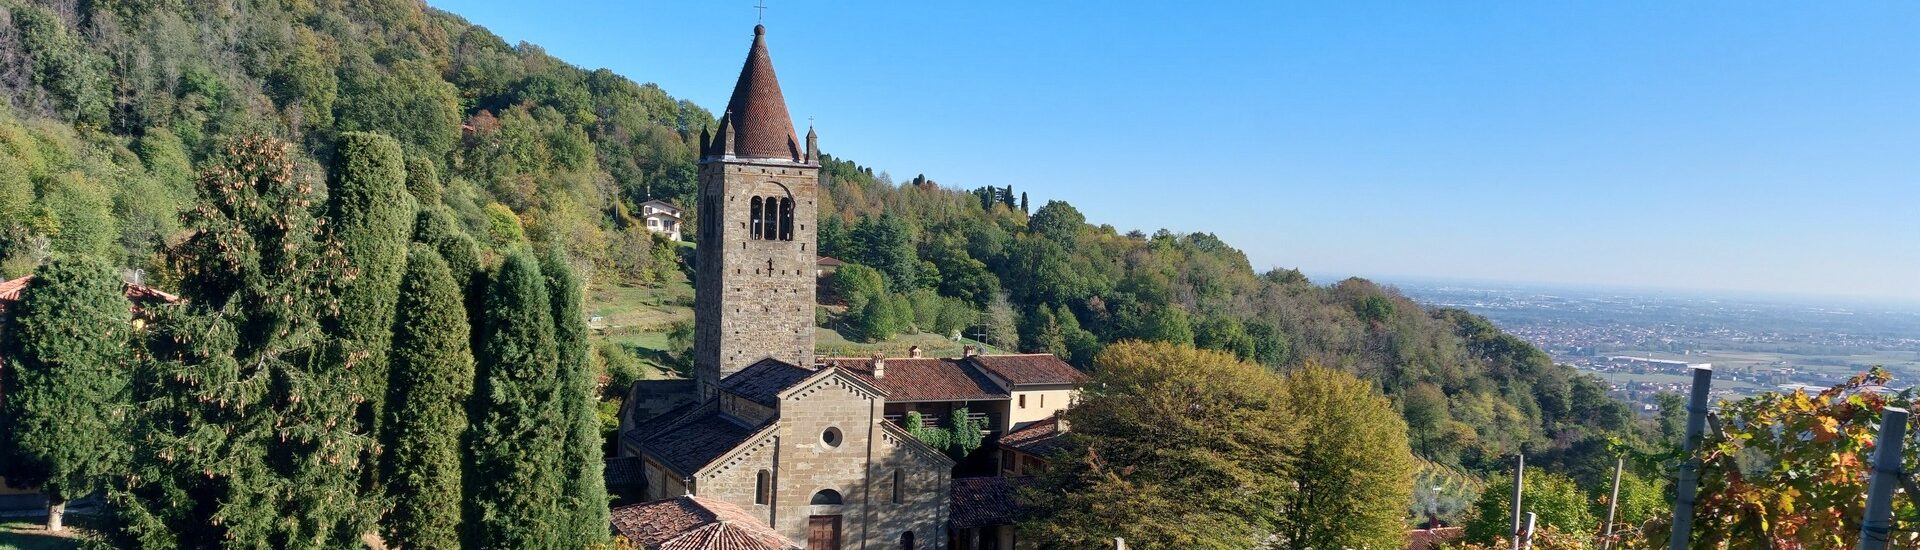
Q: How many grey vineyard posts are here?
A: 5